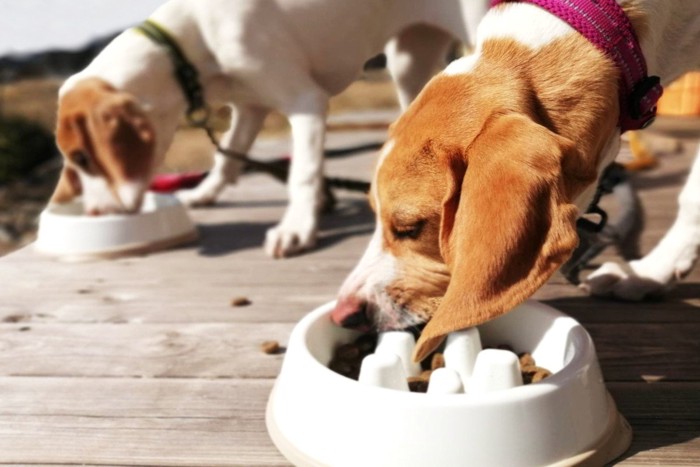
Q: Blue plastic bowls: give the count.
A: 0